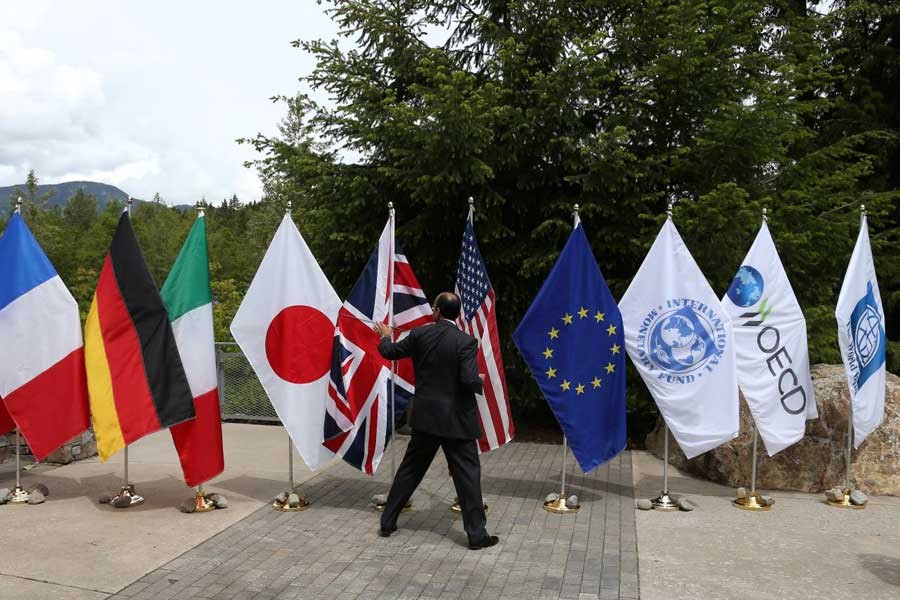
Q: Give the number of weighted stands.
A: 10